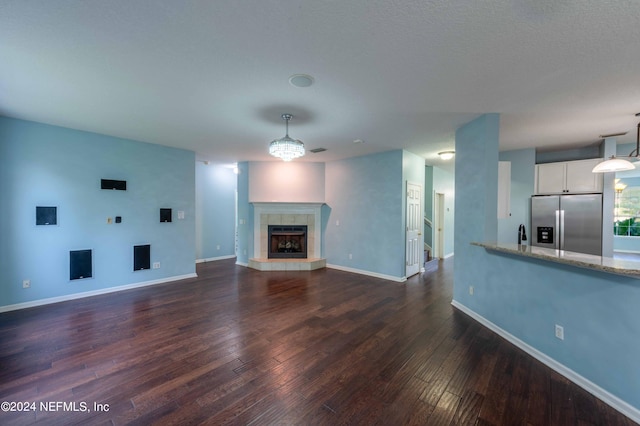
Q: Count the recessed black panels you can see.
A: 5